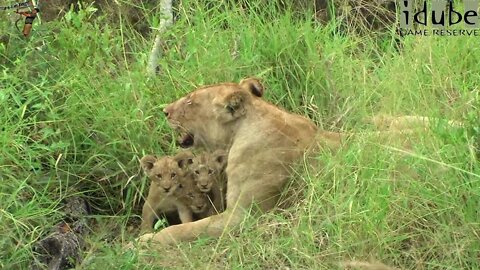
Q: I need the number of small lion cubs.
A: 3